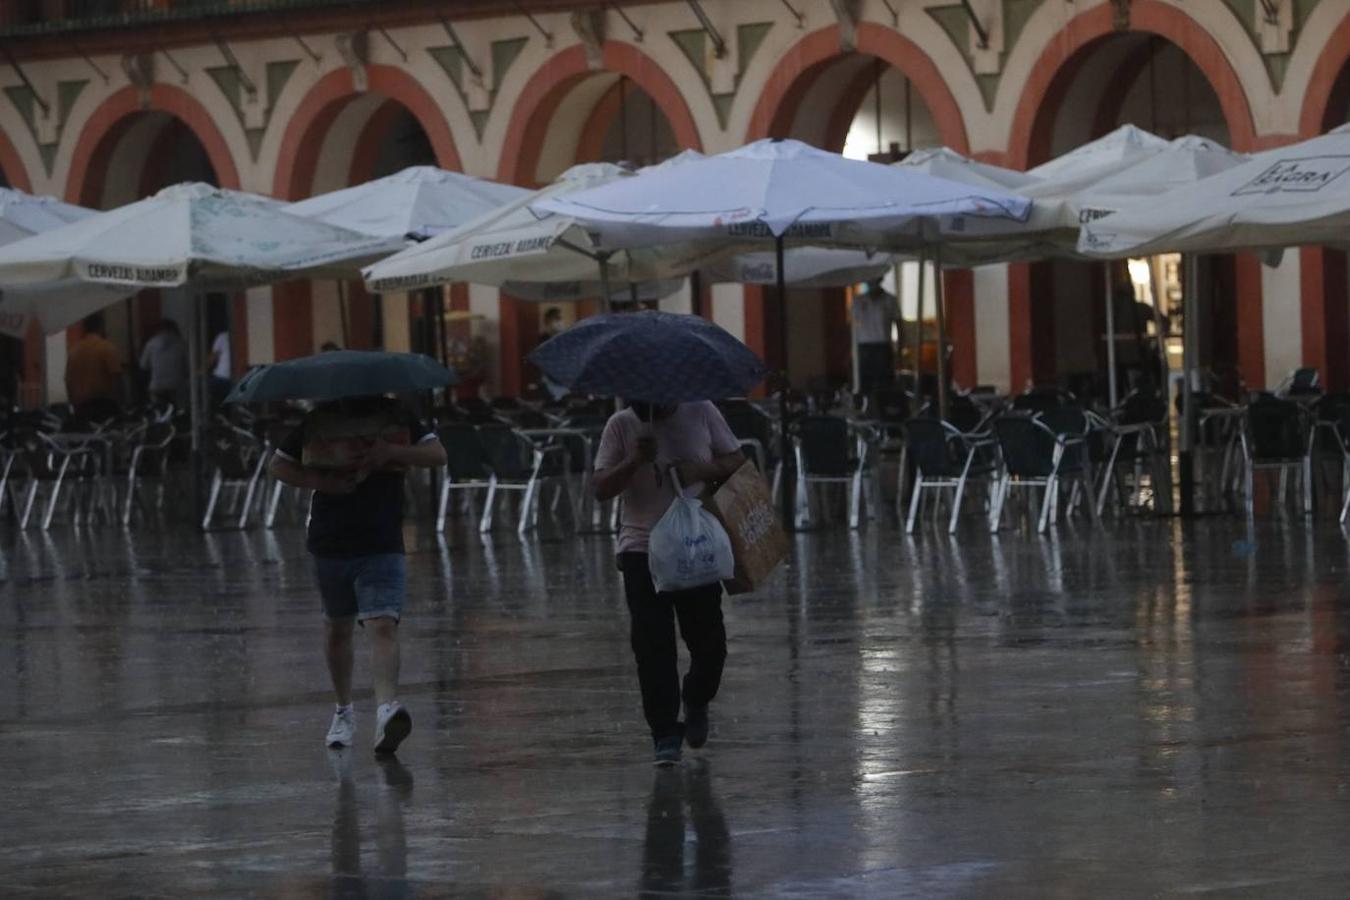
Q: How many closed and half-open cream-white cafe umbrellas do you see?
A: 0